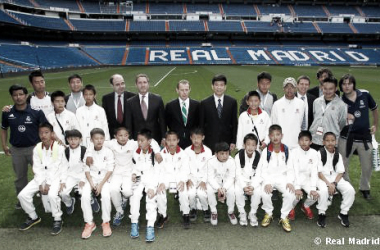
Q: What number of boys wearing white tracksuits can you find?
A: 15